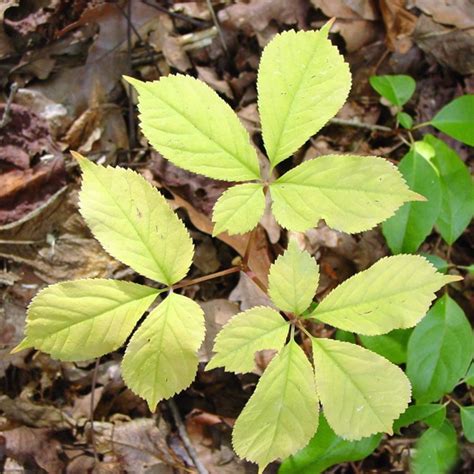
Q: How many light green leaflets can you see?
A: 12